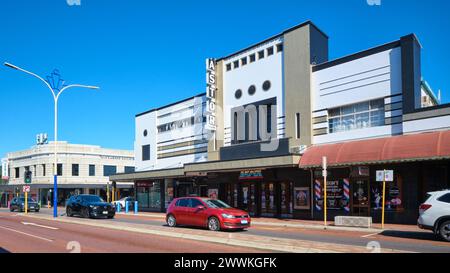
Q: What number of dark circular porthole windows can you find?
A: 4